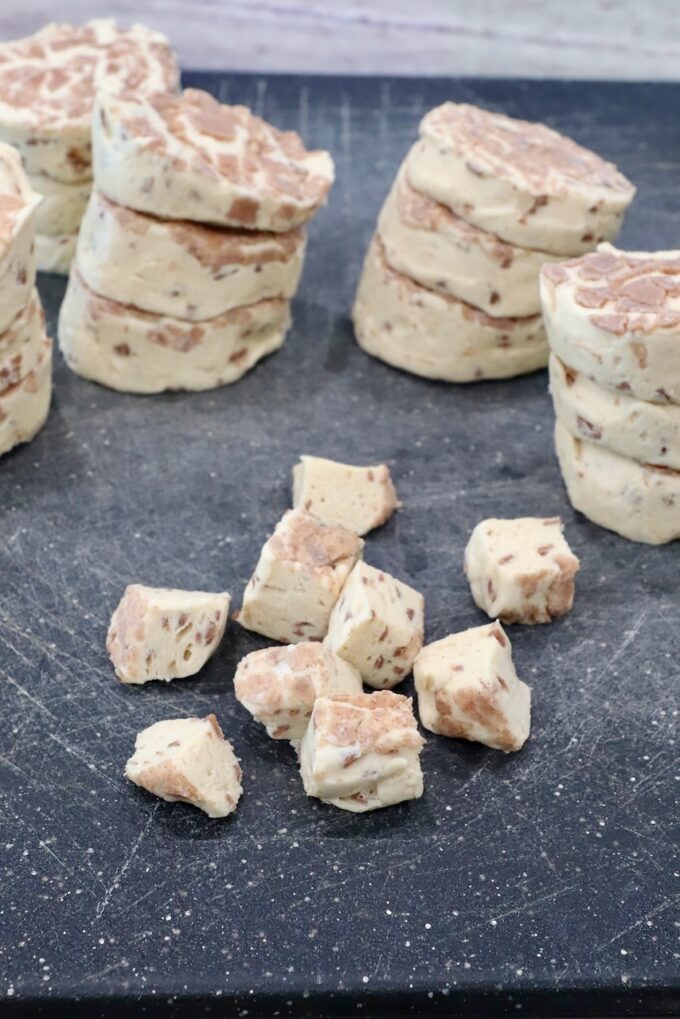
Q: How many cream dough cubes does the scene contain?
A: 9